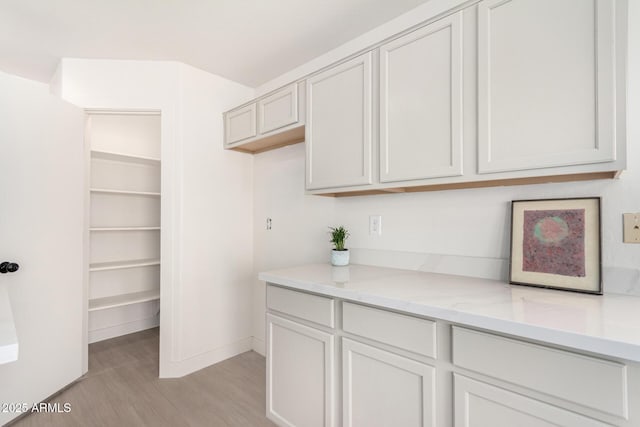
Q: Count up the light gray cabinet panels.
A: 11